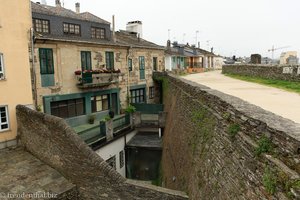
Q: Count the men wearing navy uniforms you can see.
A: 0